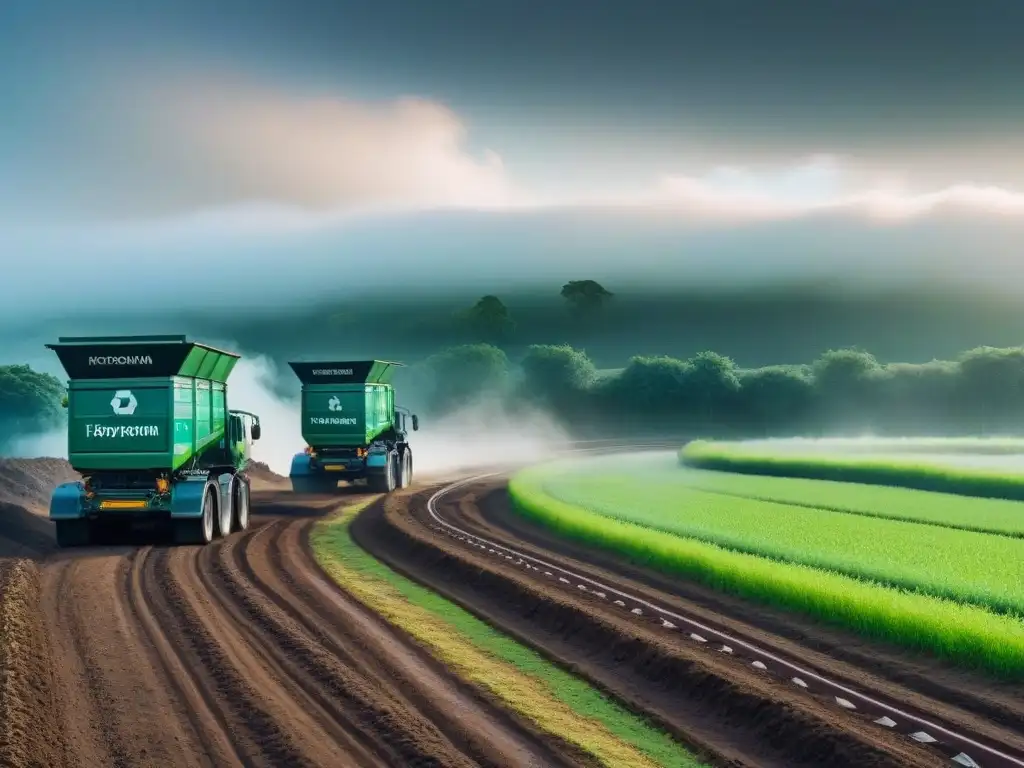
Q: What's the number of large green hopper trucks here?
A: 2